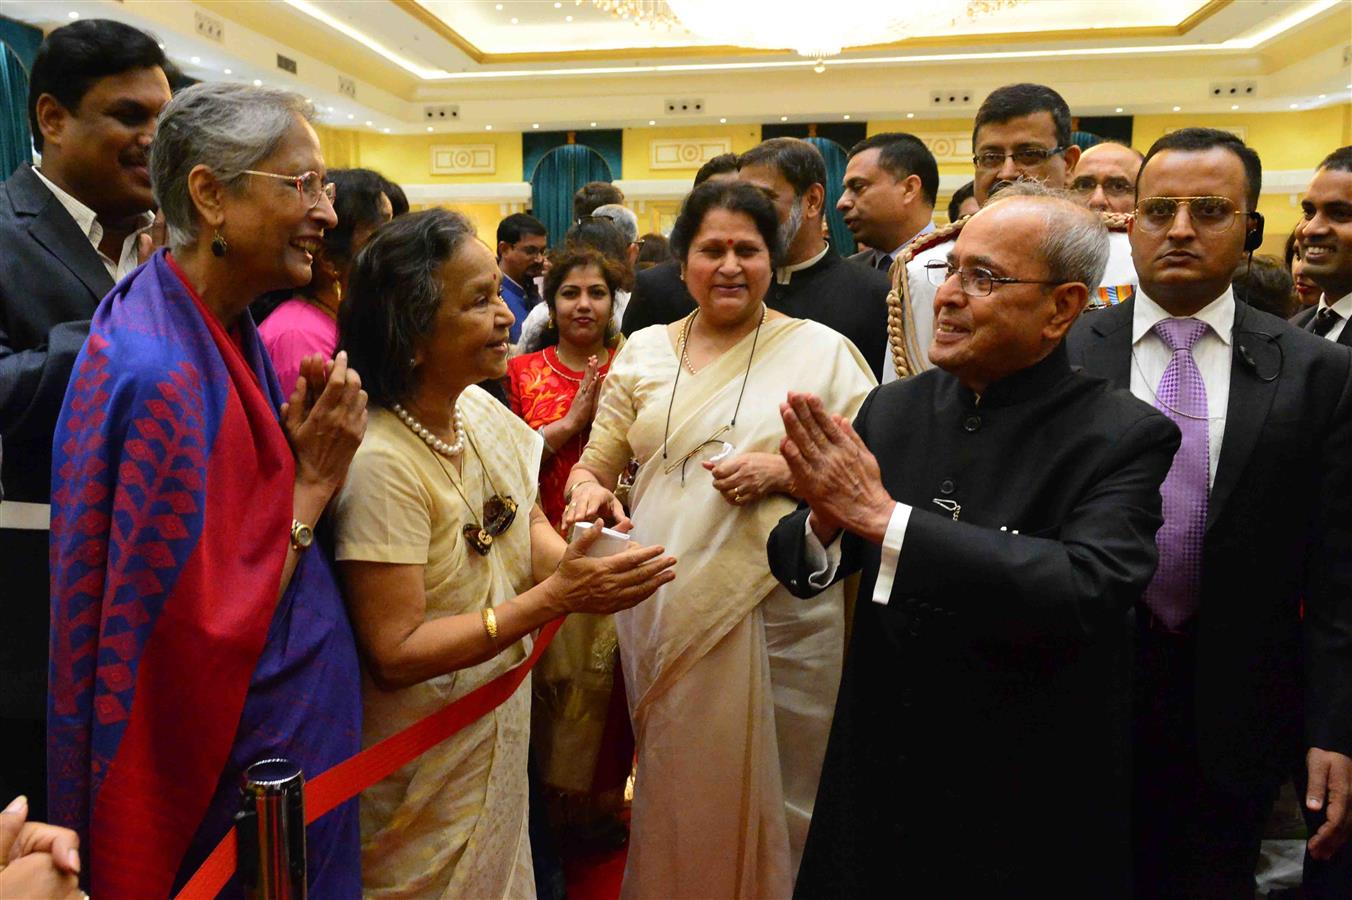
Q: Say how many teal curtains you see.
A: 4